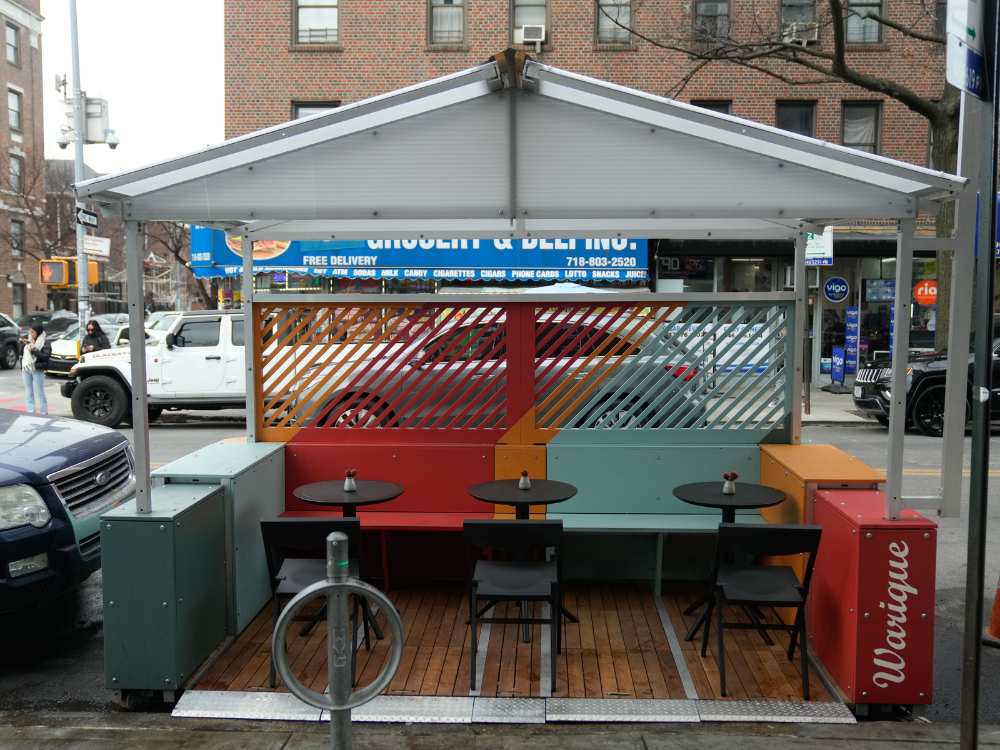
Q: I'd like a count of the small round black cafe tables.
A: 3